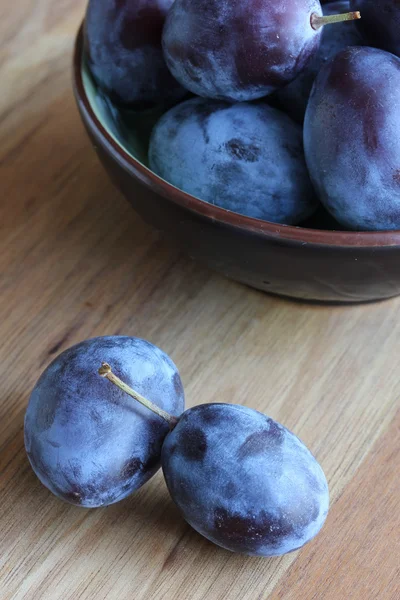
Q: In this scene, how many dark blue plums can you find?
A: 8